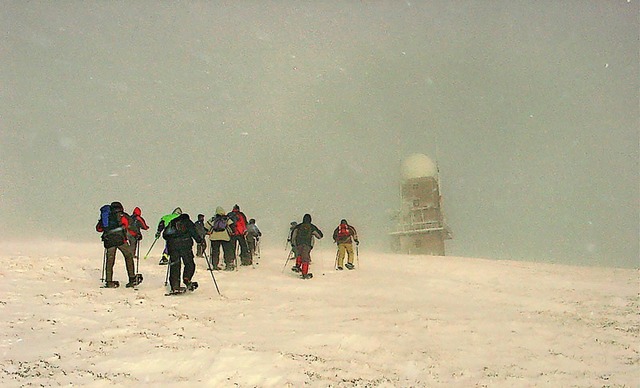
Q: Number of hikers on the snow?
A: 11